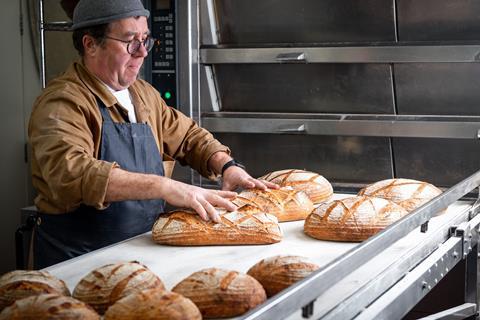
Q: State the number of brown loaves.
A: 11